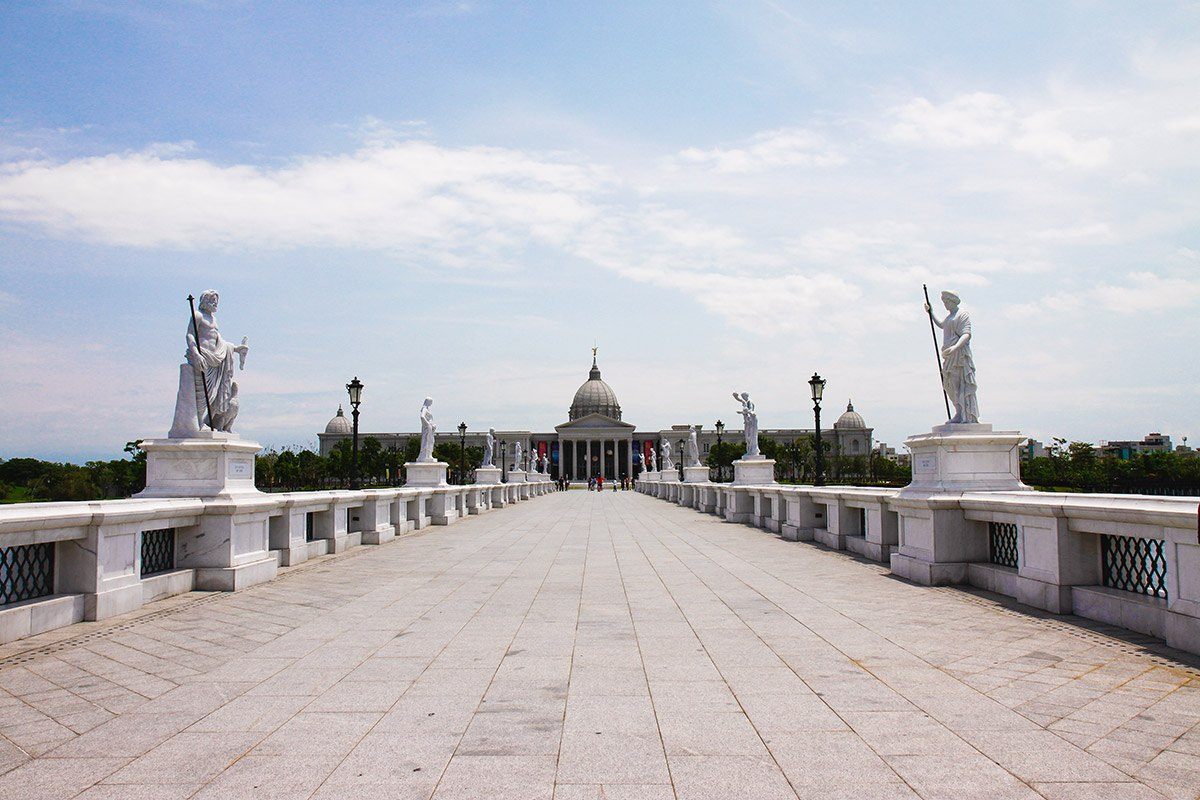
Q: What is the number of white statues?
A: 12